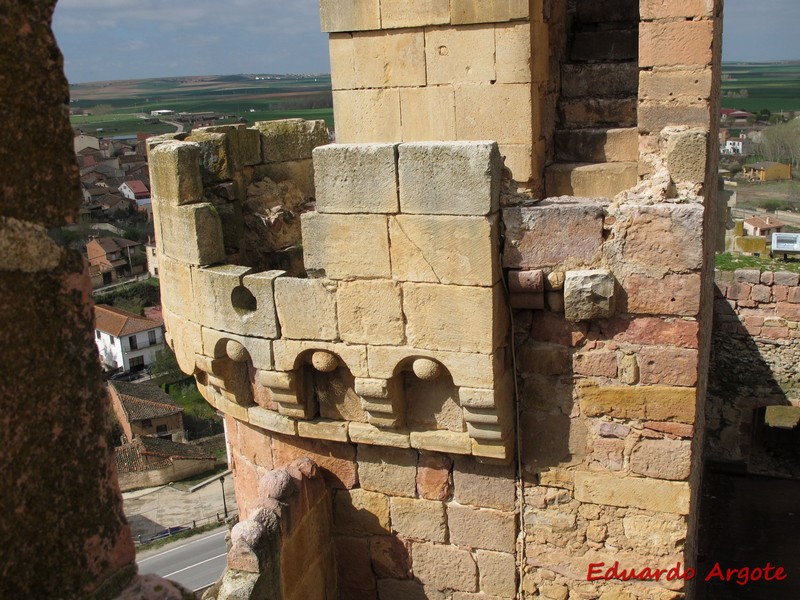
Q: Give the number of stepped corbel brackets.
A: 4